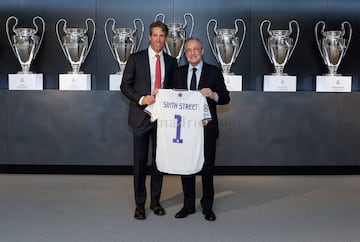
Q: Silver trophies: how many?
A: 7